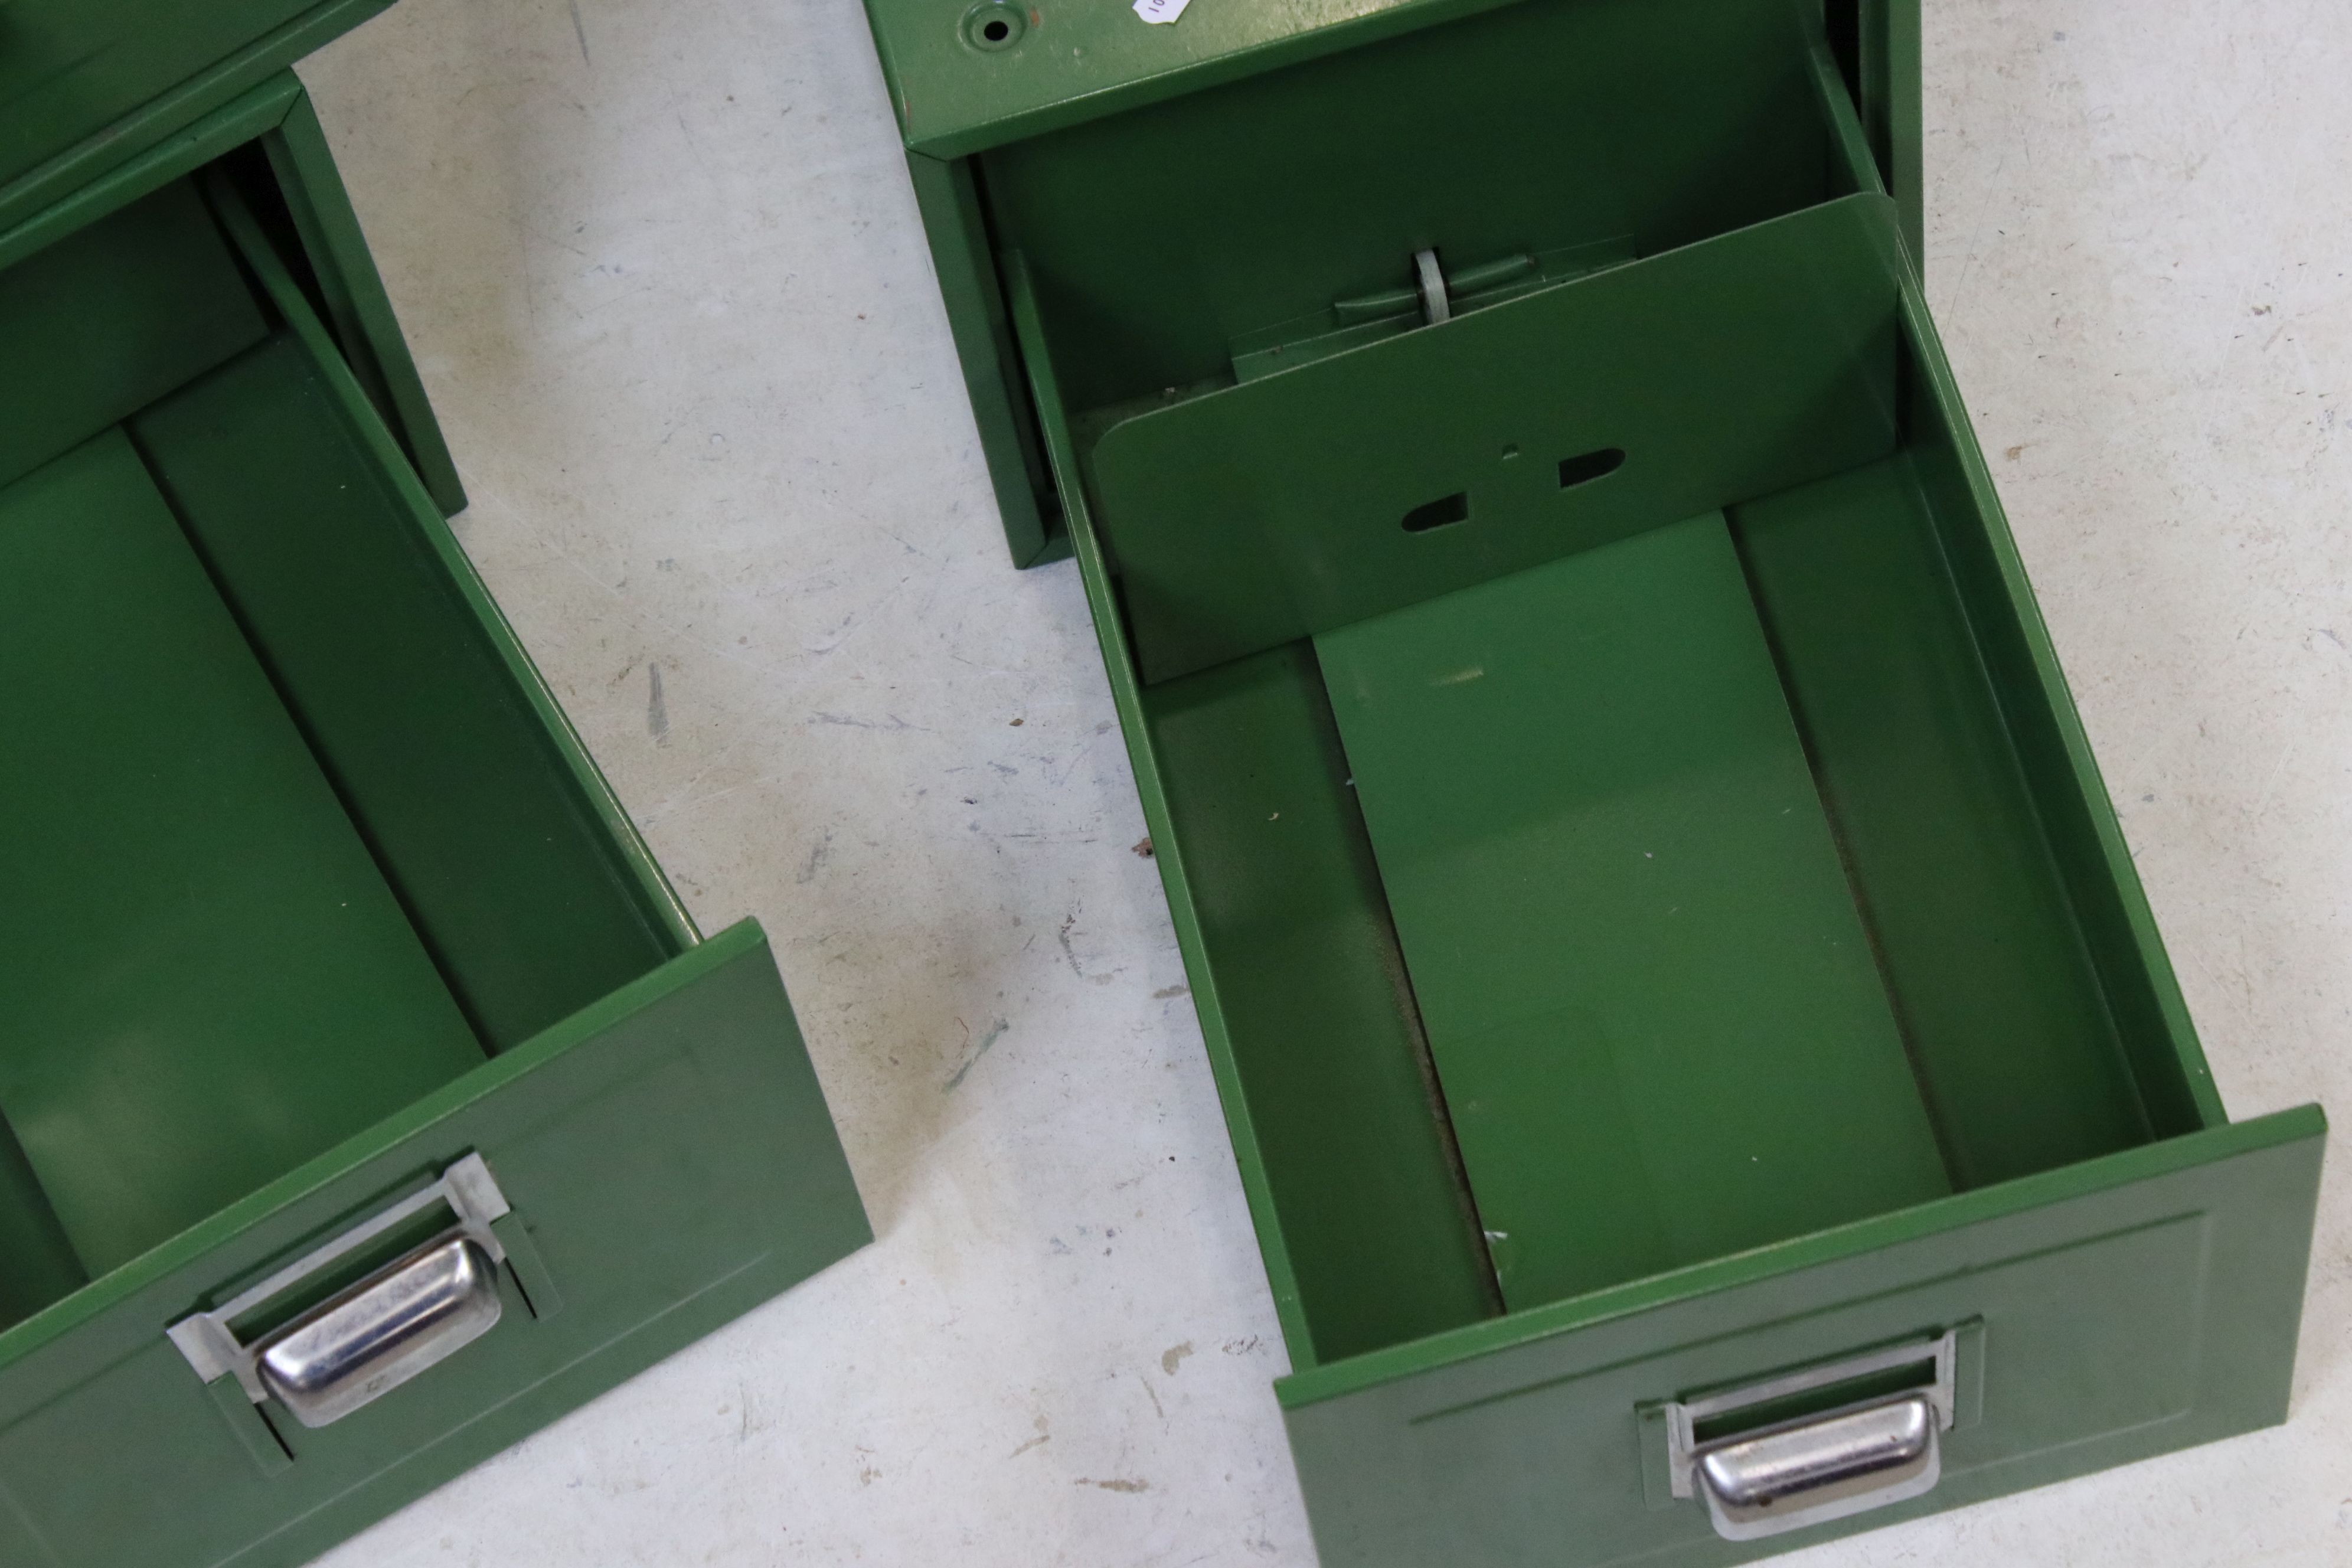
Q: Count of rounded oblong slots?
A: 2